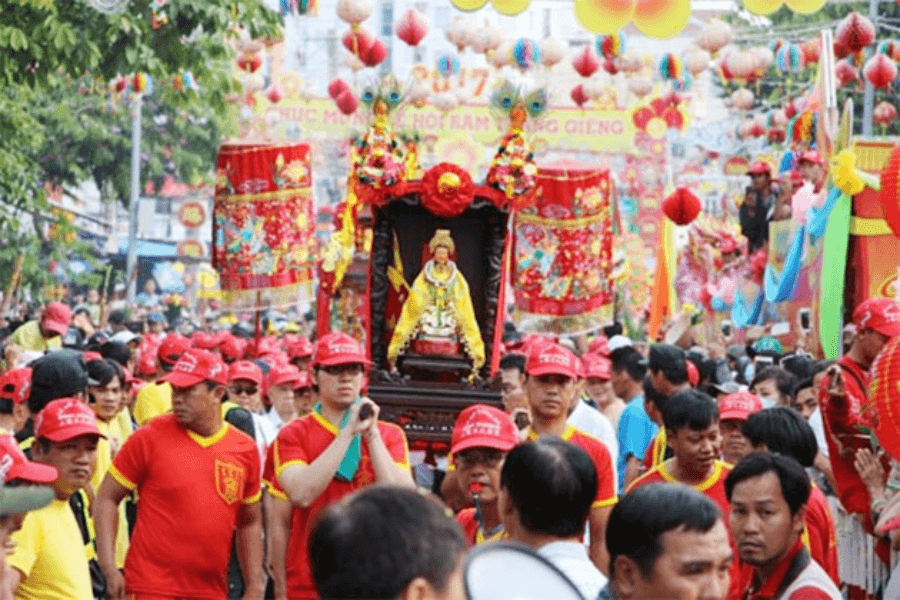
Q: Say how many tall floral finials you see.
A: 2